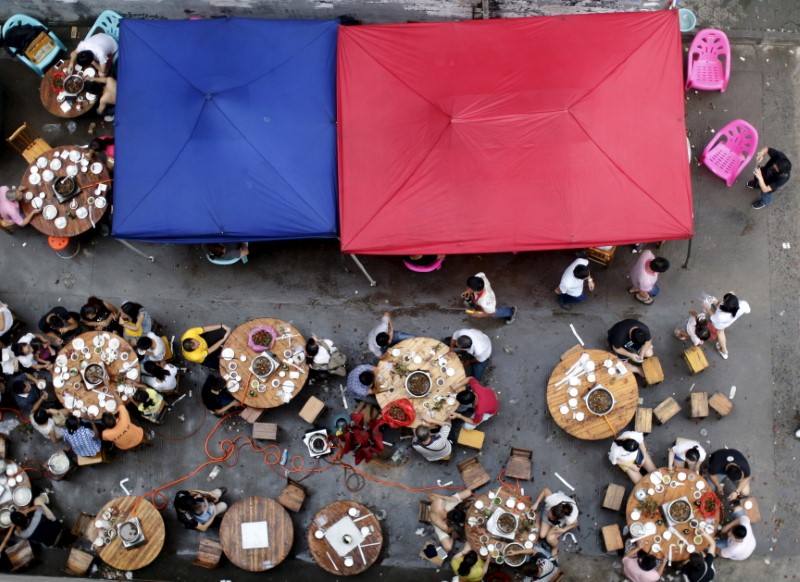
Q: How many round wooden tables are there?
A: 12